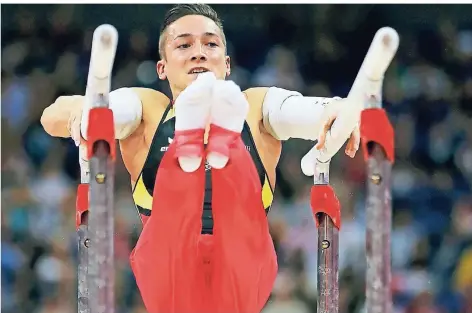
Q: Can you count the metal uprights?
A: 4